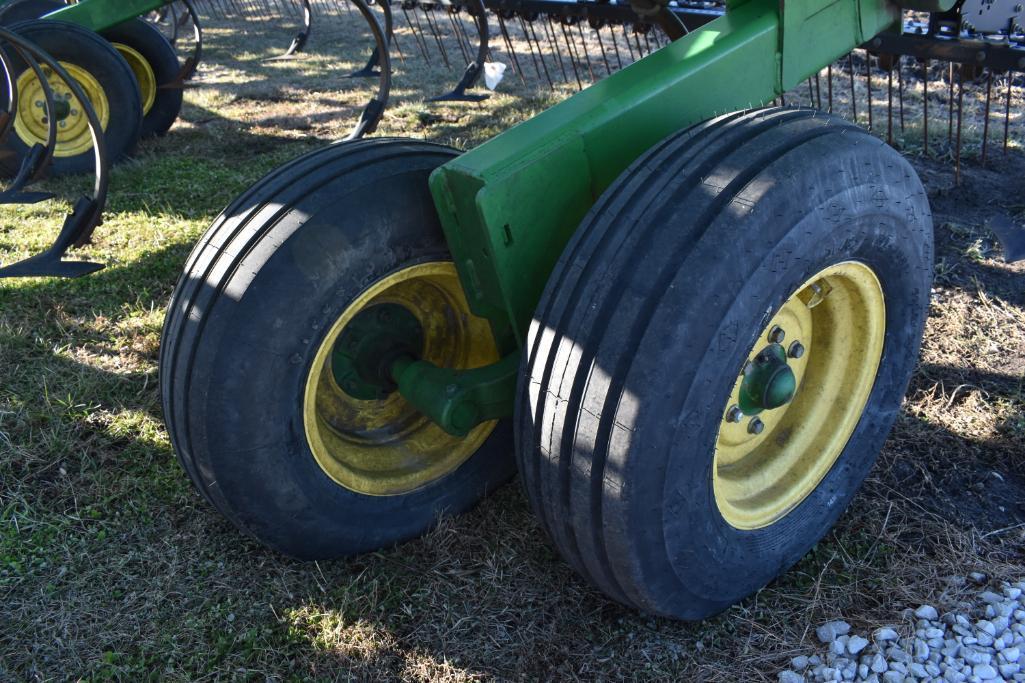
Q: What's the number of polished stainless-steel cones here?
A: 0